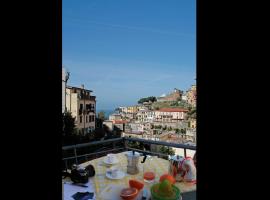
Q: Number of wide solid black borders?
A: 2